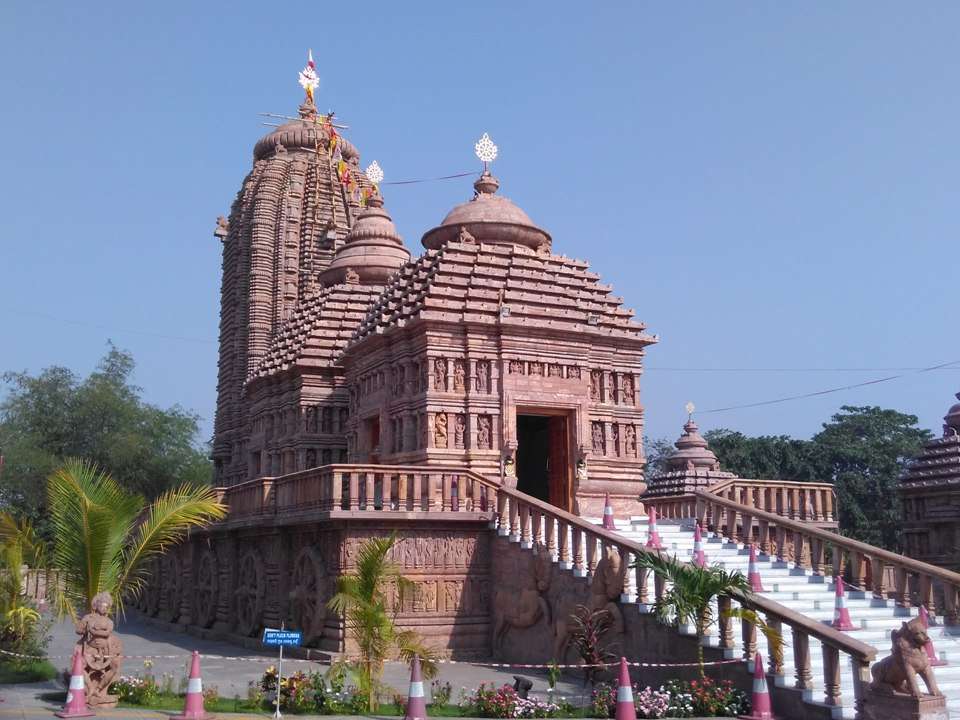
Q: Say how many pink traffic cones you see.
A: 11